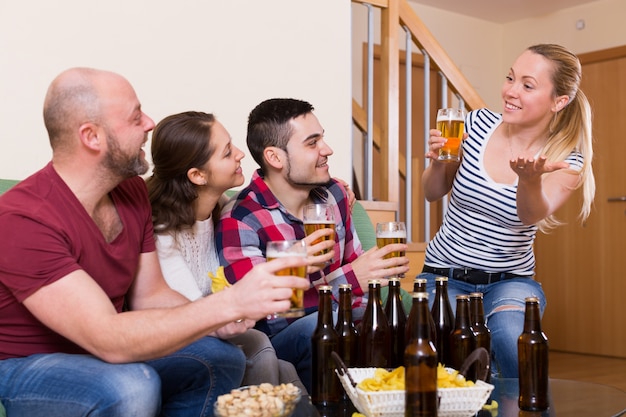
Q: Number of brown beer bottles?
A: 10